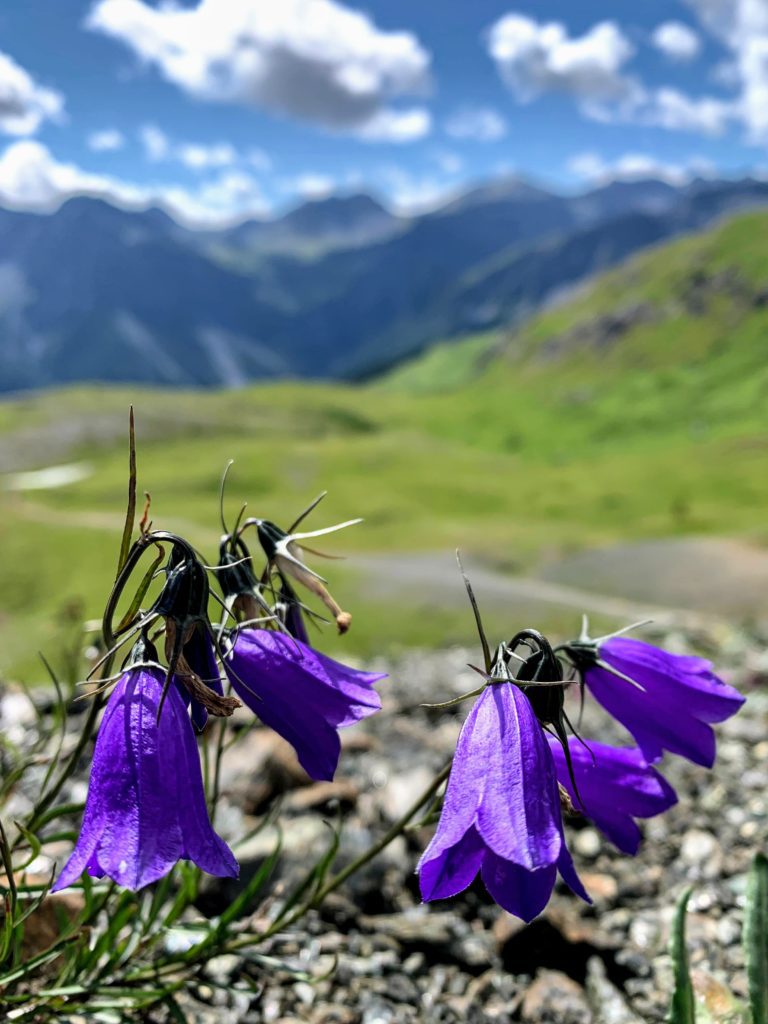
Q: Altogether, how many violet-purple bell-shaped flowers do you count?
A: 5